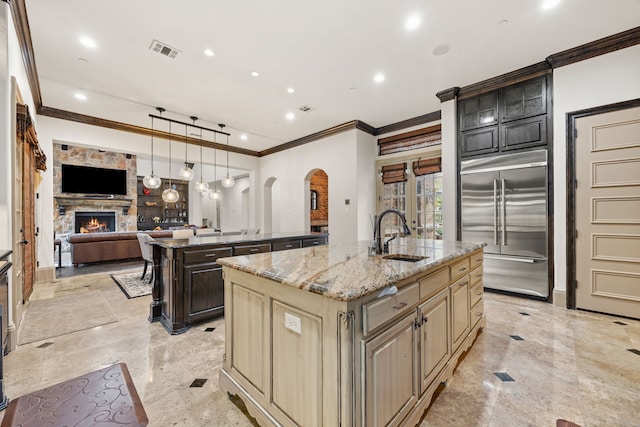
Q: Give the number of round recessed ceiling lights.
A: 10